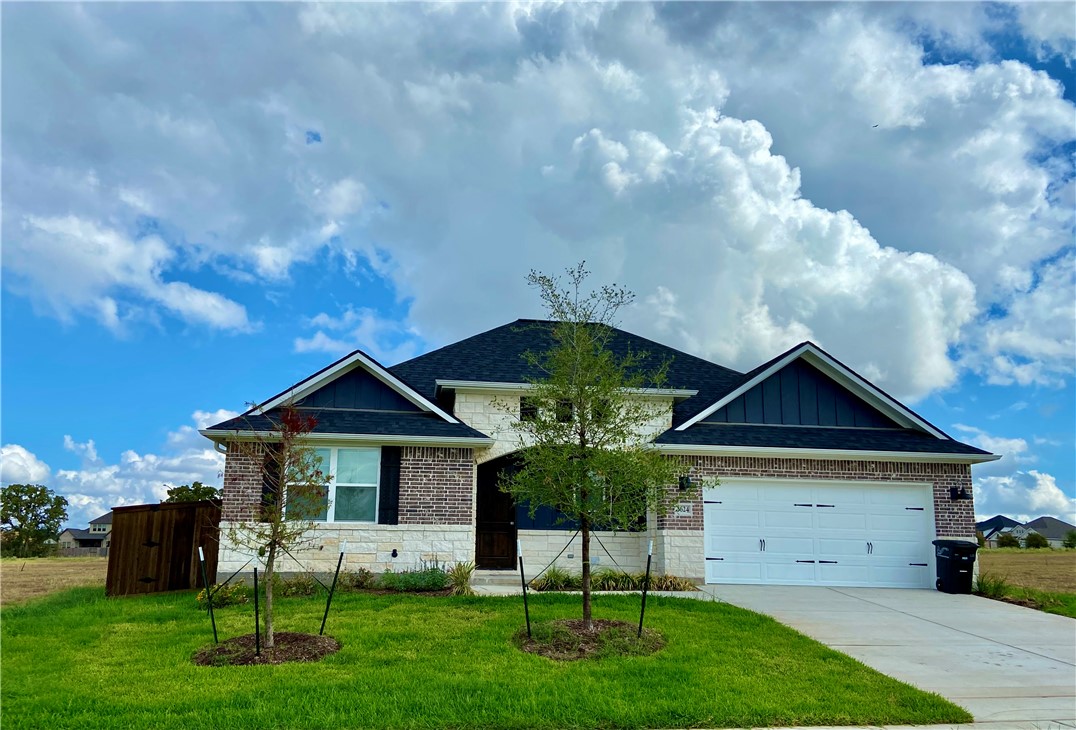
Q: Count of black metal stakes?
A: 5